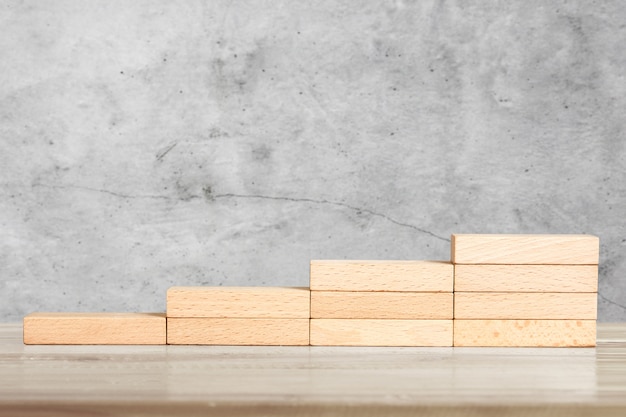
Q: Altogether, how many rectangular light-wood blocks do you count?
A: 10